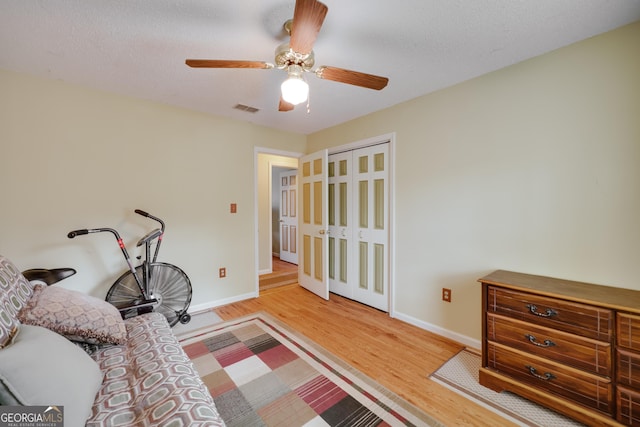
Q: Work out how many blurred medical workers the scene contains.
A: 0